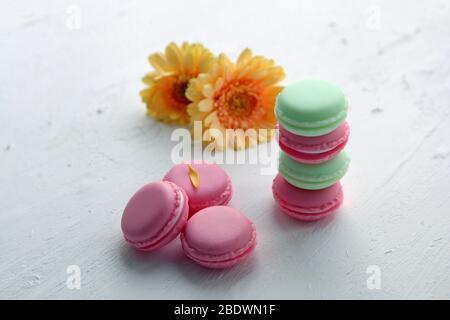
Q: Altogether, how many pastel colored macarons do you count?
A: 7